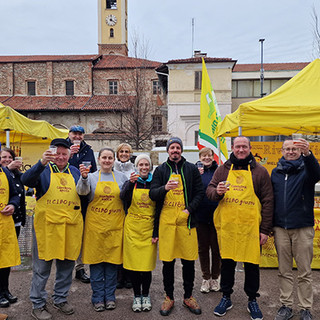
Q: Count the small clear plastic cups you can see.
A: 9